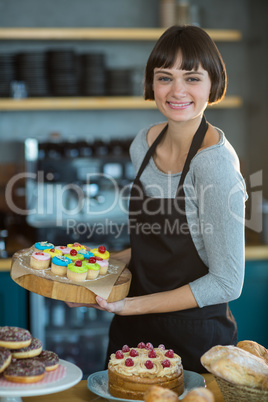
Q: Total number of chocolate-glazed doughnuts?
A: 5